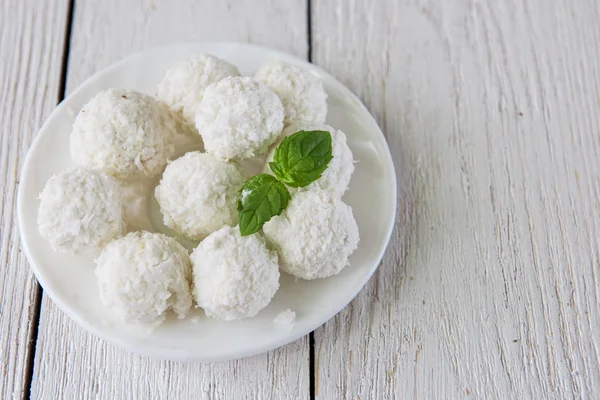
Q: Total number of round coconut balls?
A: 10